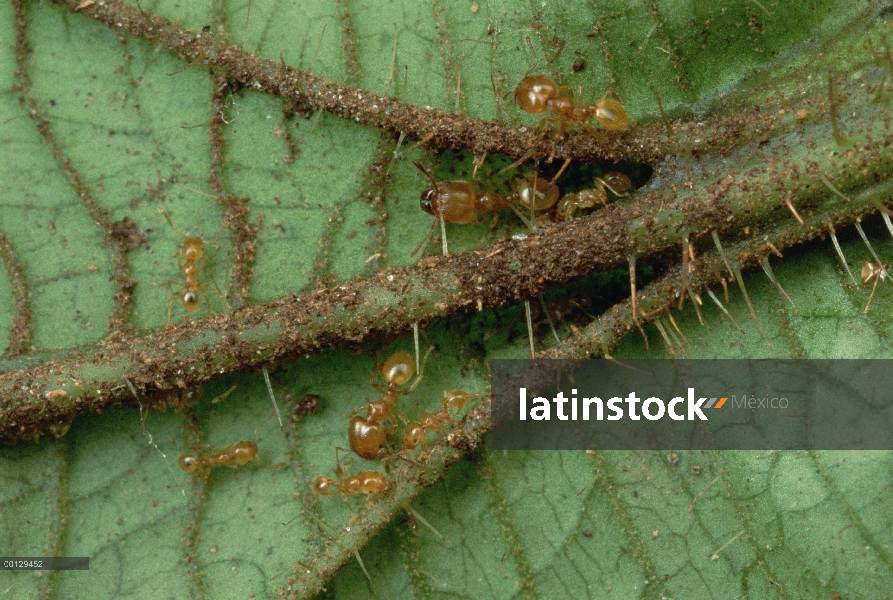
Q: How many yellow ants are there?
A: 8